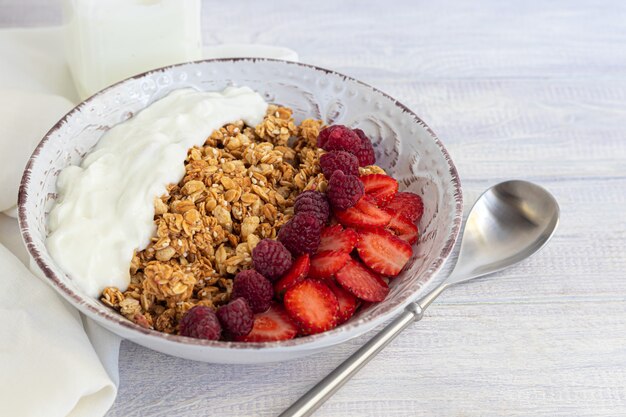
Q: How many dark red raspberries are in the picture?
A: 10